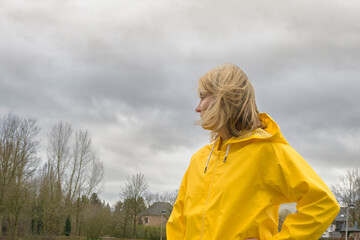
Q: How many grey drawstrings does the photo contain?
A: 2